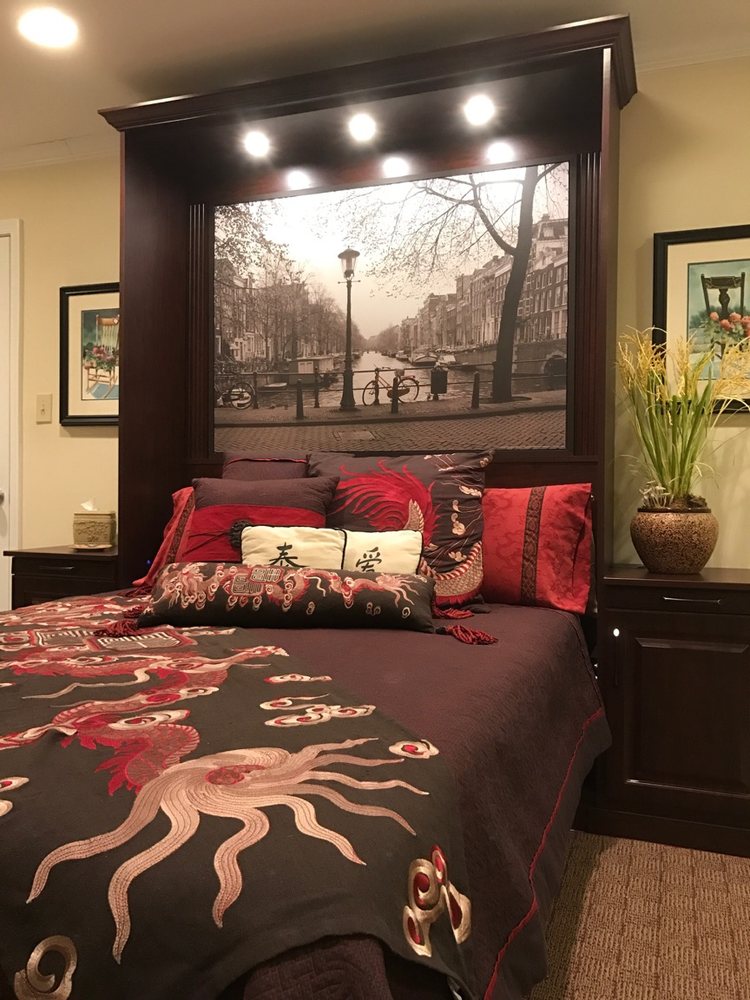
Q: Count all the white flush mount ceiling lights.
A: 1